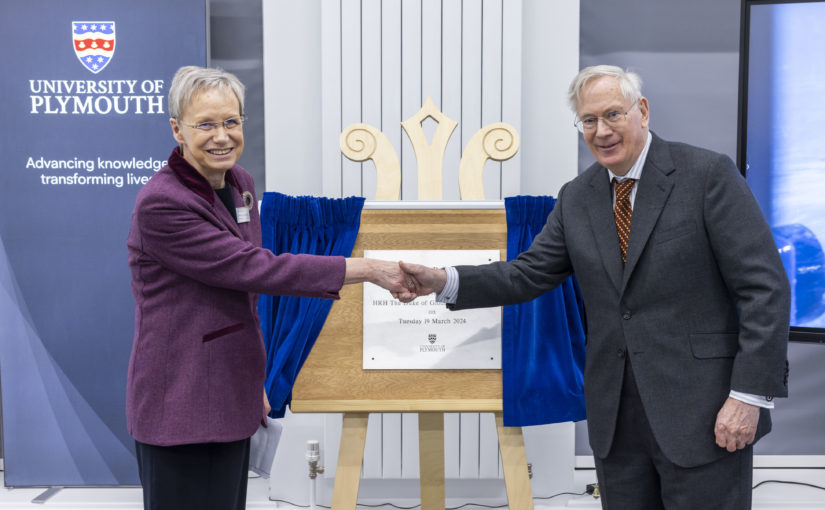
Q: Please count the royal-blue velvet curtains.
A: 2